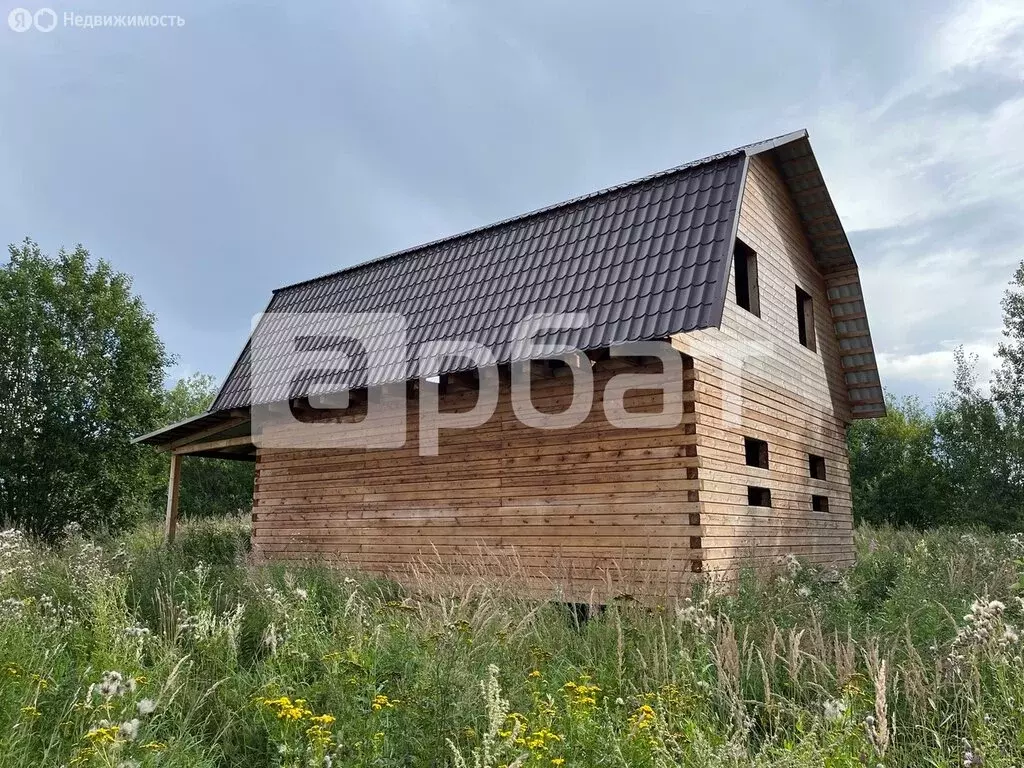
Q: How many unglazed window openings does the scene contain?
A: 6